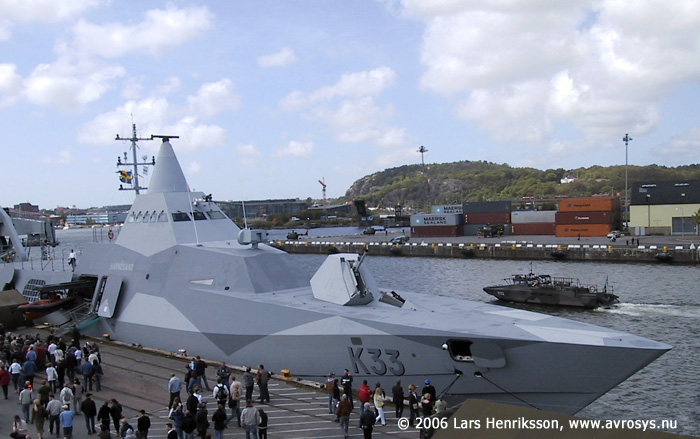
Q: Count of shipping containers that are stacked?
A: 11